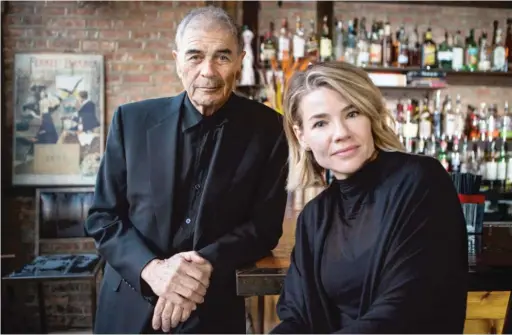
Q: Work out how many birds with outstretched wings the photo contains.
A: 1